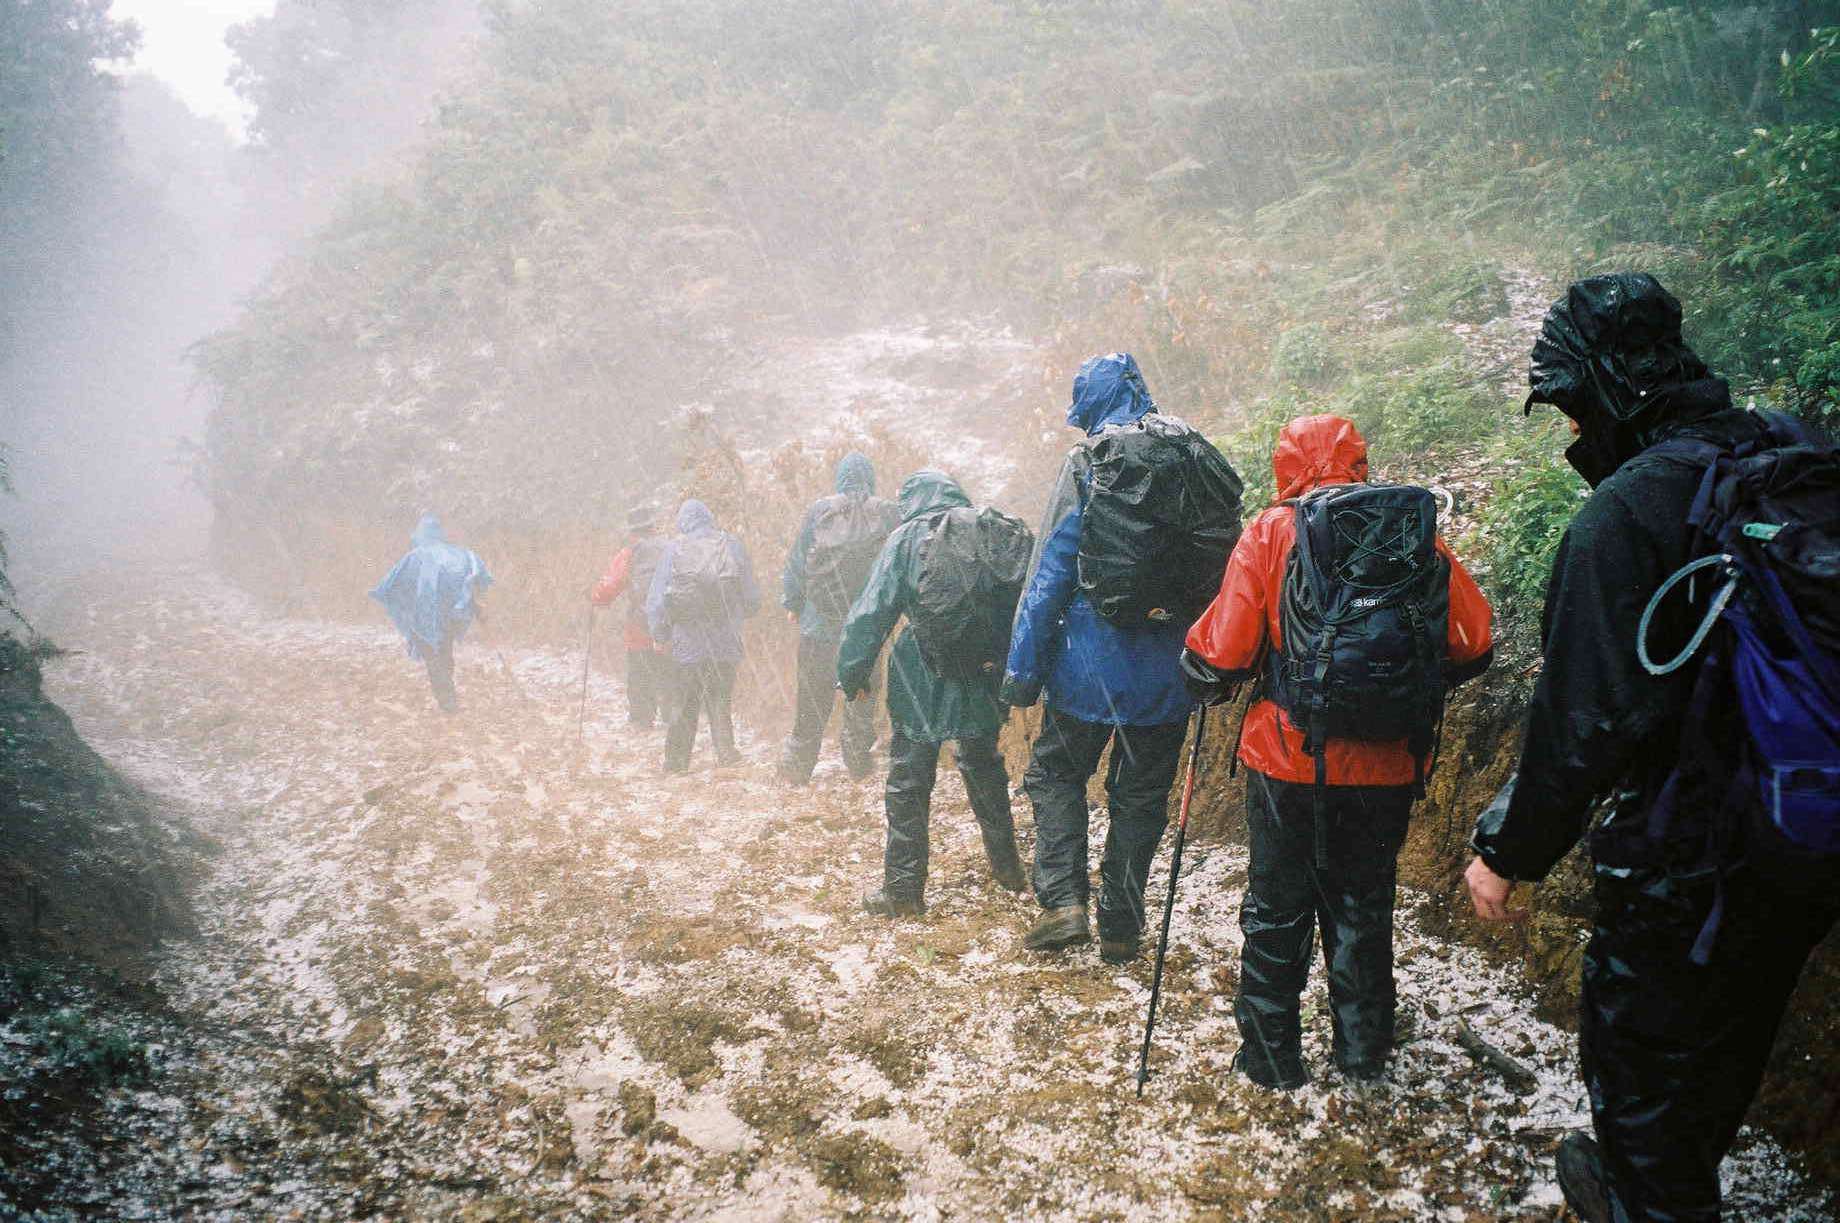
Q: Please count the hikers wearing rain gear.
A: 8